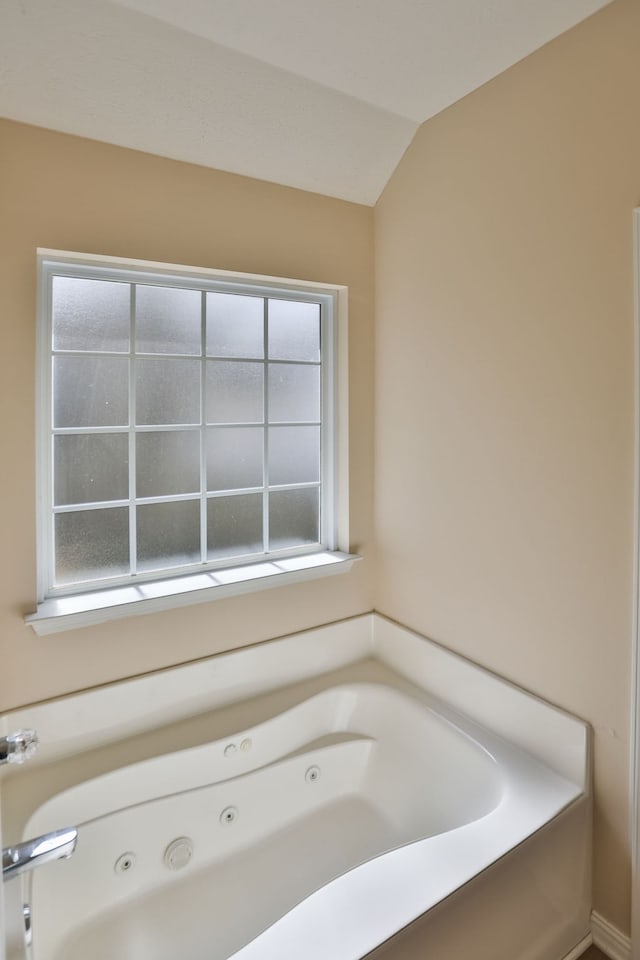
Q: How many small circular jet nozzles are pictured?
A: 3